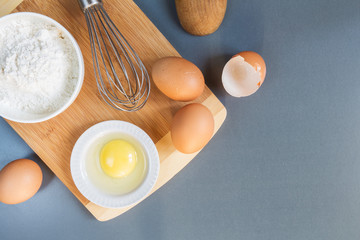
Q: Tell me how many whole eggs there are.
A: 3